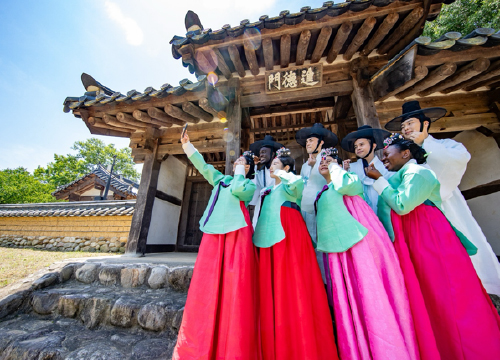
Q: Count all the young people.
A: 8